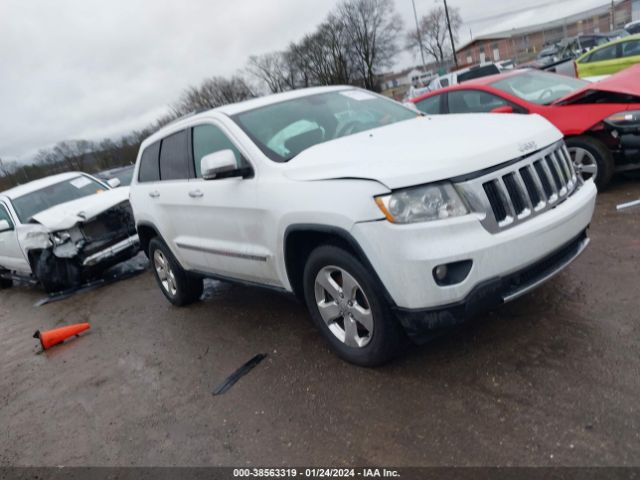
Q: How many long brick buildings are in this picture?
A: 1